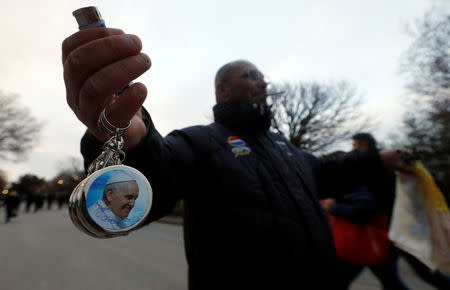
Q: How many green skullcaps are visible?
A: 0